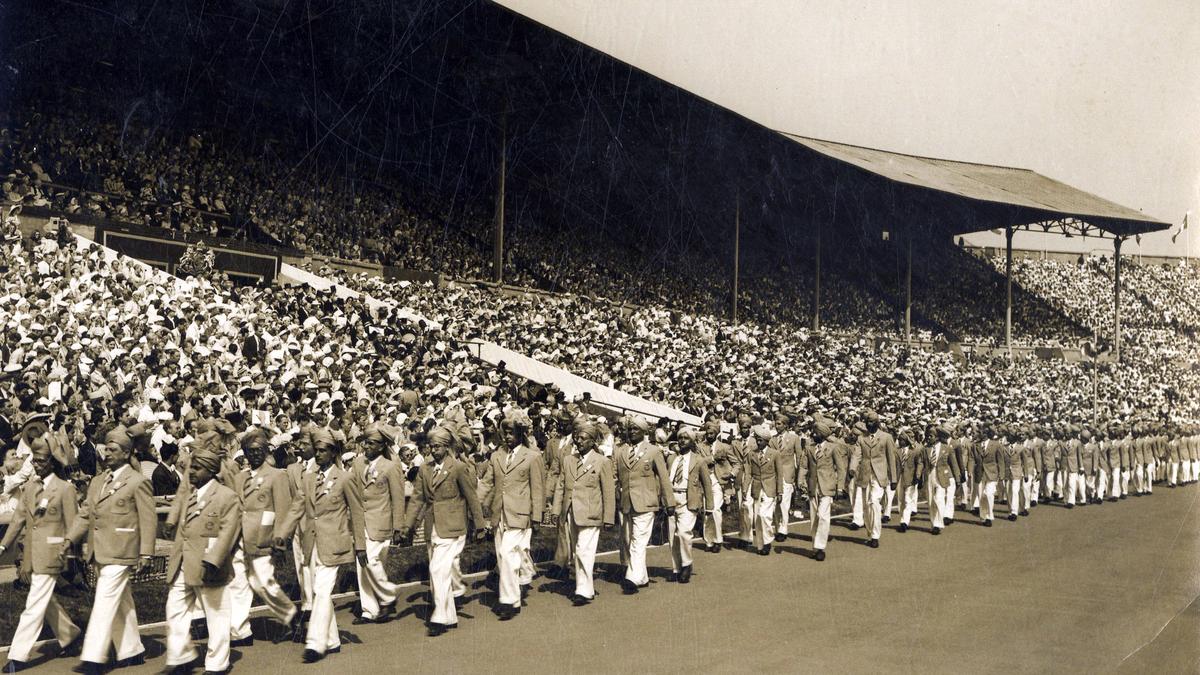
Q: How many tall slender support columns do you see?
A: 6